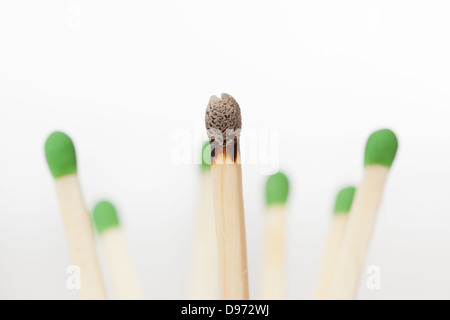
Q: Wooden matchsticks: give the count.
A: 7